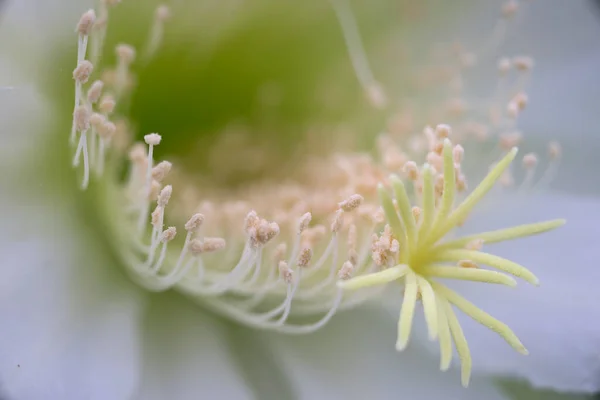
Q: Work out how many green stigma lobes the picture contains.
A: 14